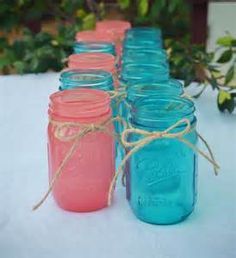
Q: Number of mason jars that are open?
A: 11